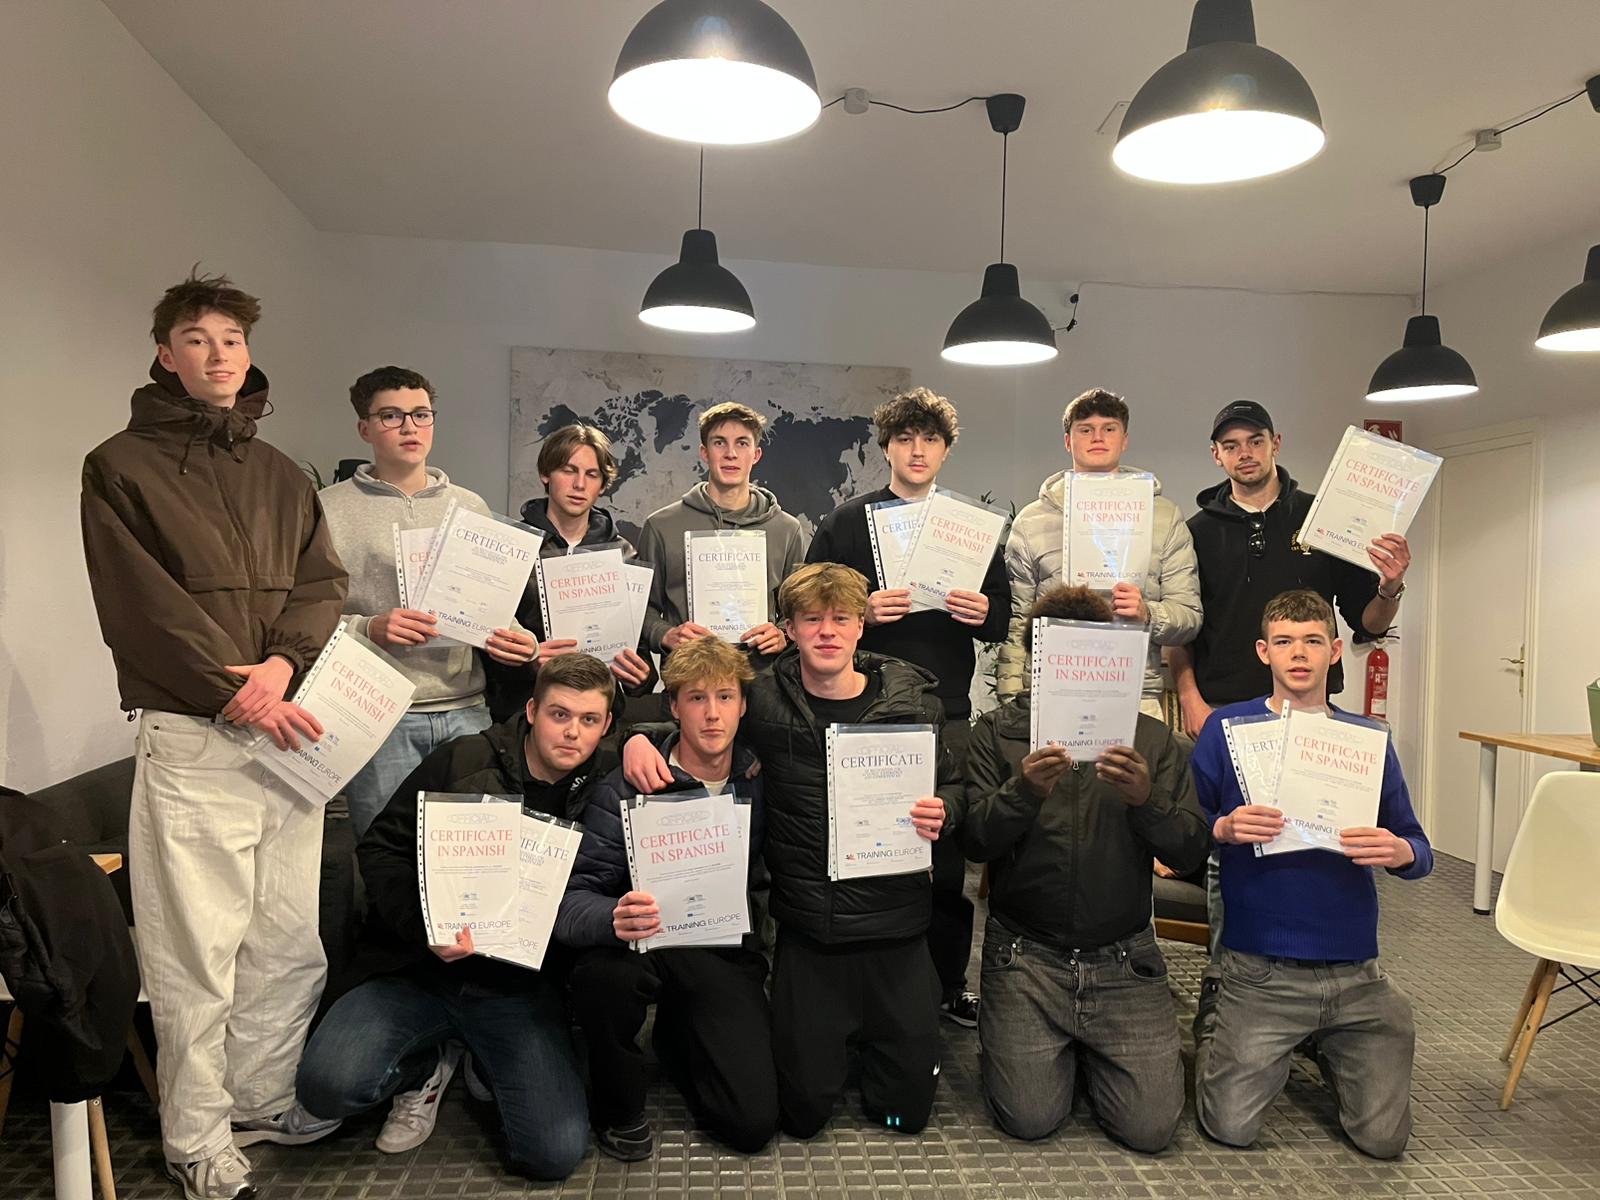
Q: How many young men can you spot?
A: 12